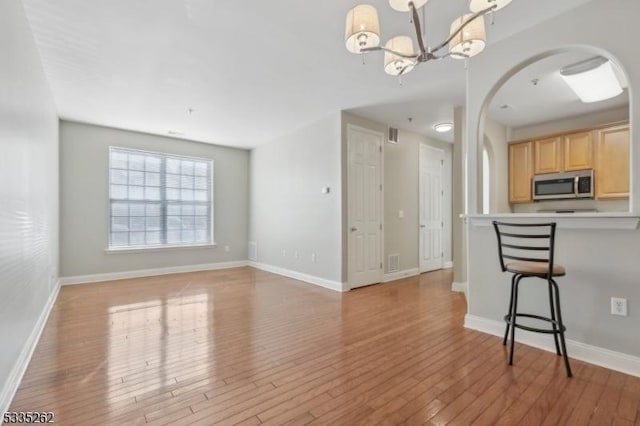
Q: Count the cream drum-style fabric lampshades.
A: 5